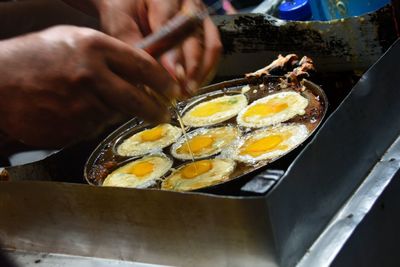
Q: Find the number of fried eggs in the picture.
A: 7